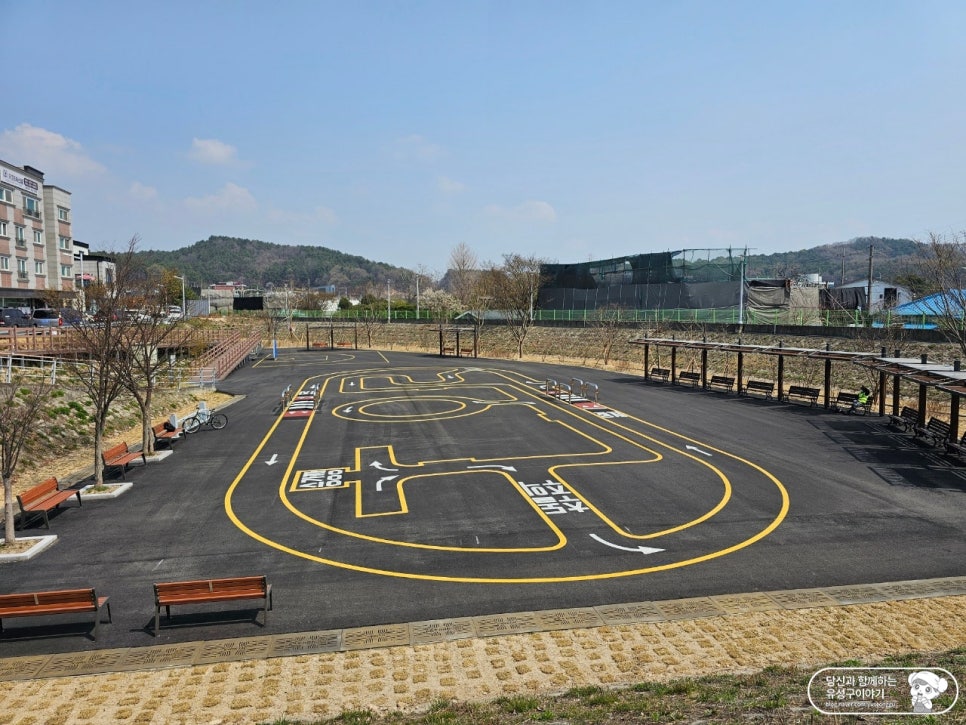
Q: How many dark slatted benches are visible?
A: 9